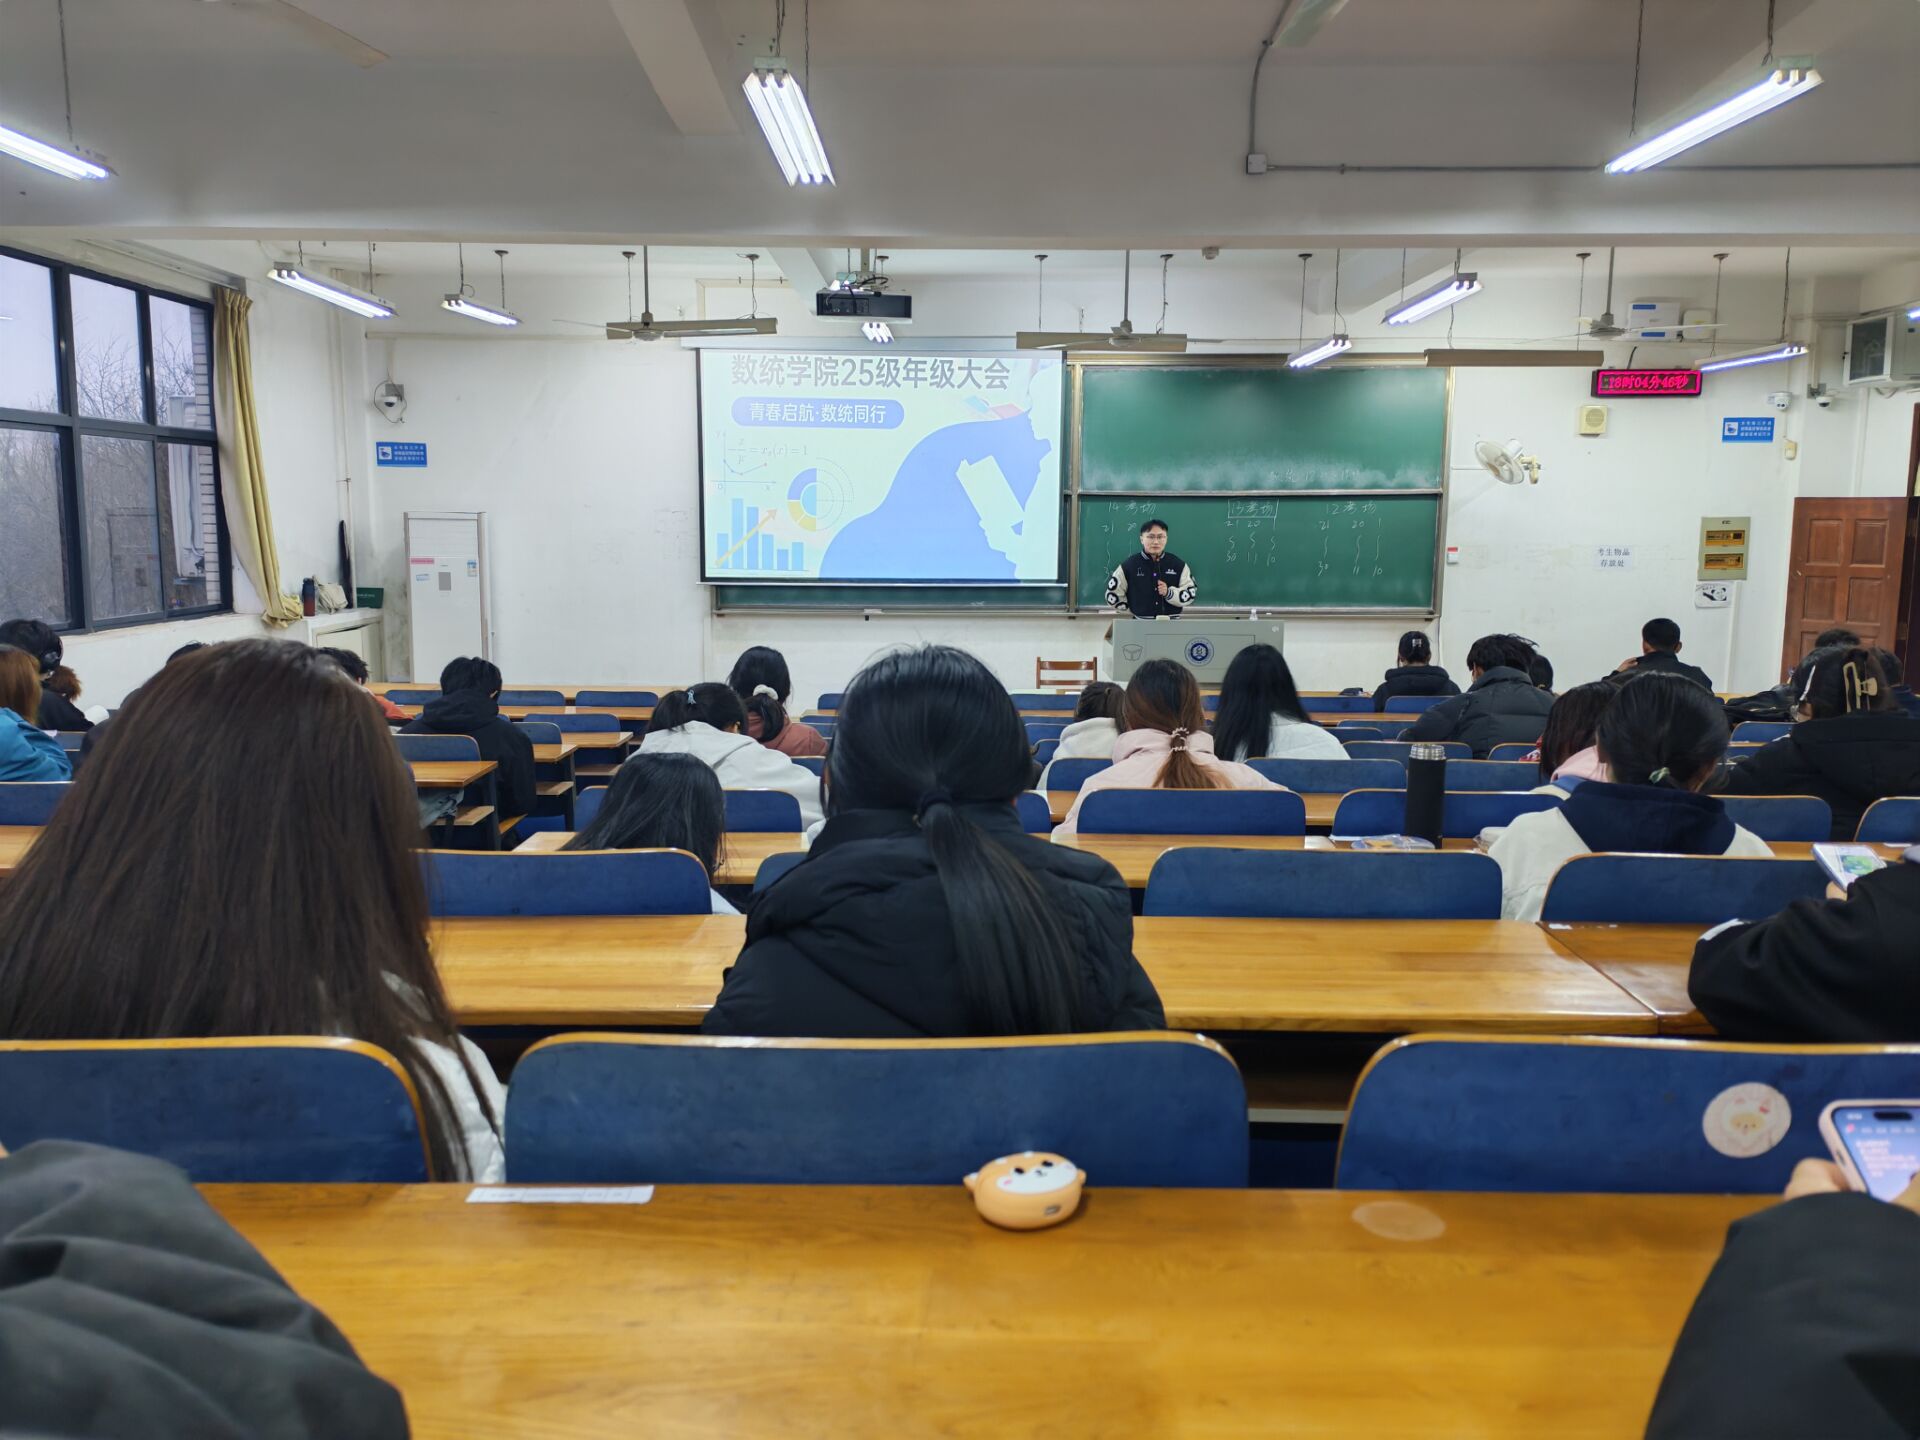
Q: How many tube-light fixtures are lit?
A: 11